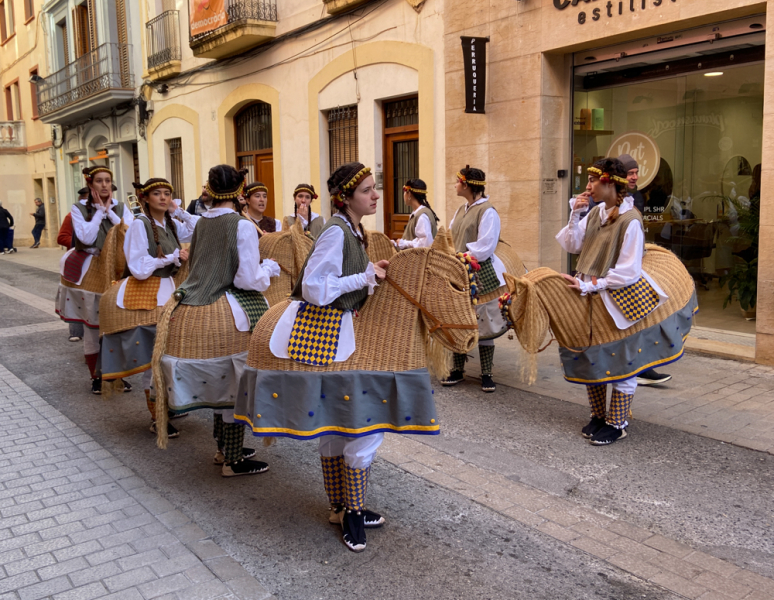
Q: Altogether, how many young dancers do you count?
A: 9